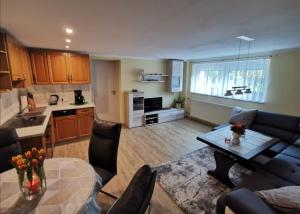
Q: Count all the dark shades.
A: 3